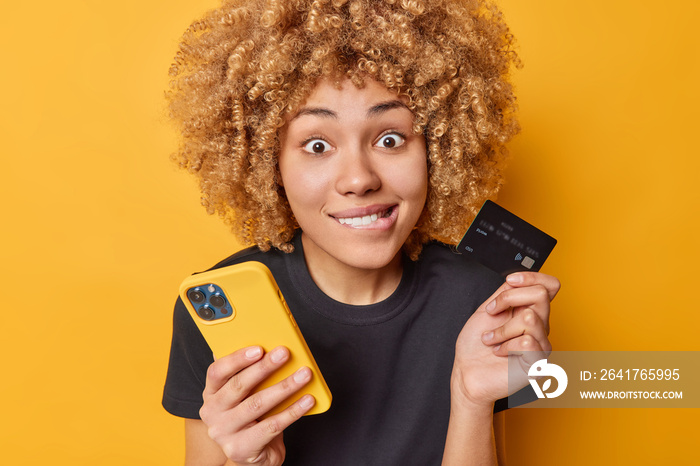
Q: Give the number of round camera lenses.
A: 3